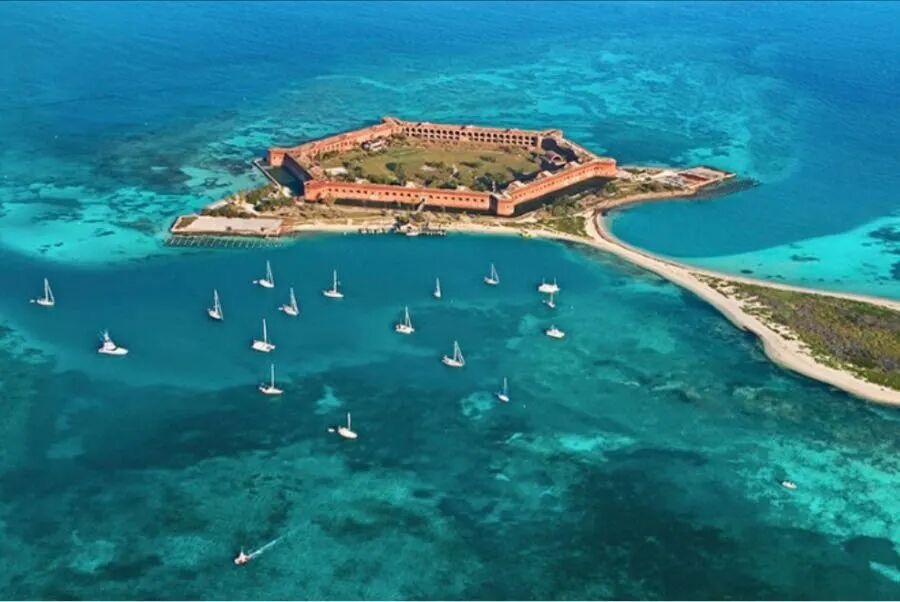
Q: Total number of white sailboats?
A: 14